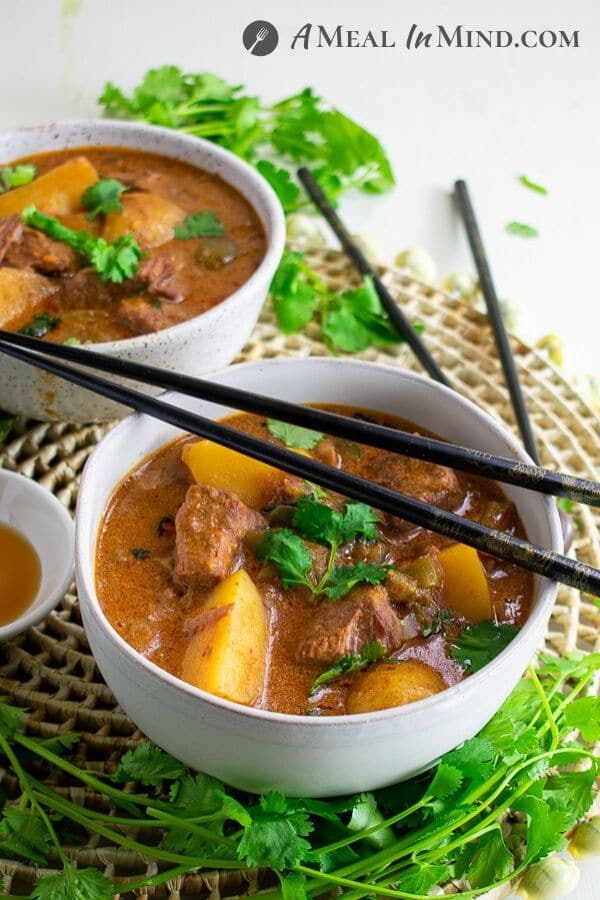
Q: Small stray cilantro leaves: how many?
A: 2